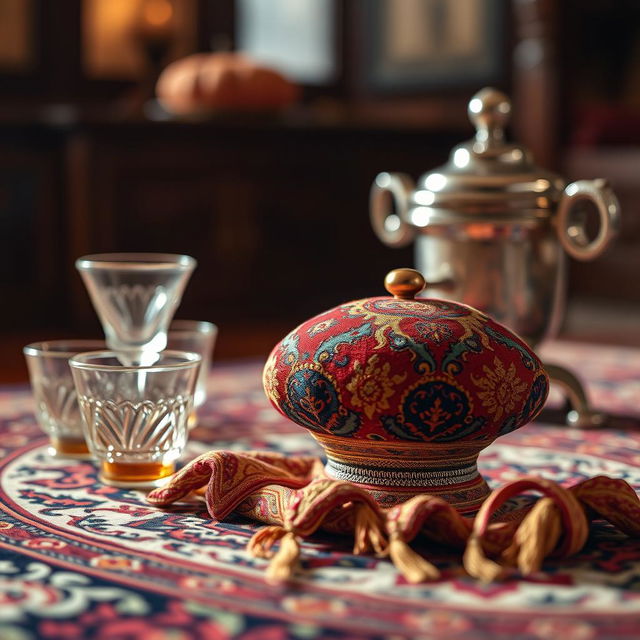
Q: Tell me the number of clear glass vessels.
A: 4